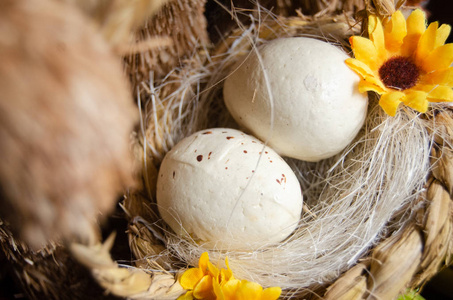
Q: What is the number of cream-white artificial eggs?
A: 2